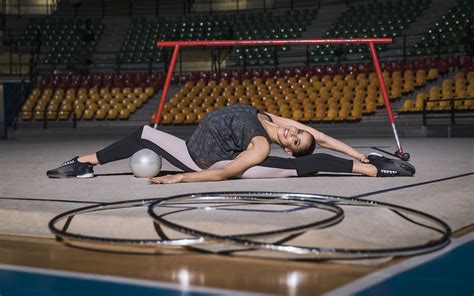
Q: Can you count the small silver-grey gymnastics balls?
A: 1